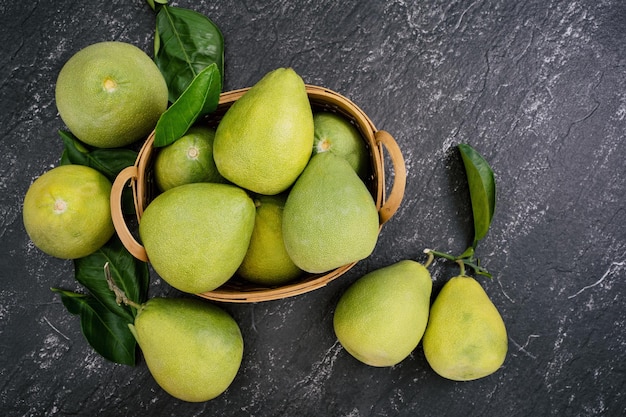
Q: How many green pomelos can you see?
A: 11